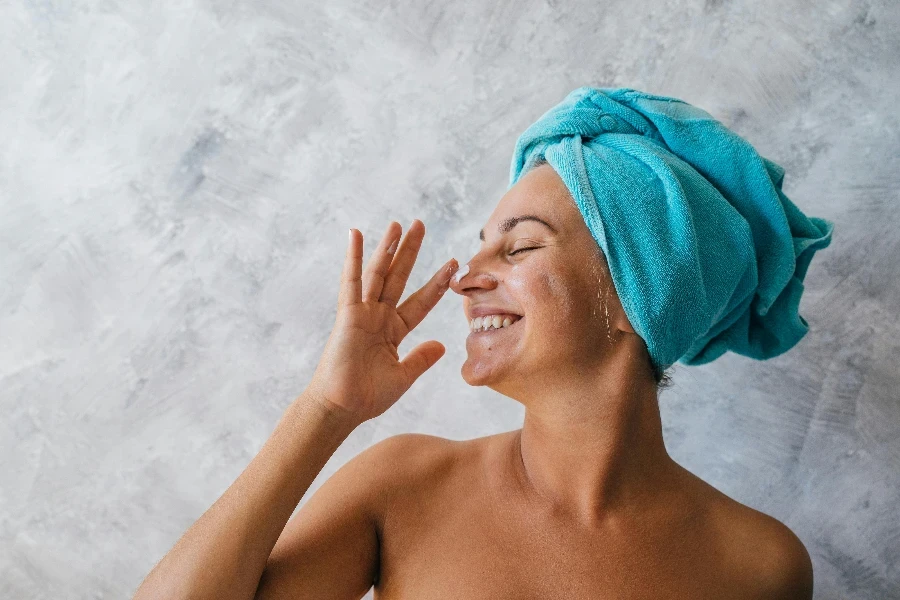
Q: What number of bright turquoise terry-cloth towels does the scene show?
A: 1